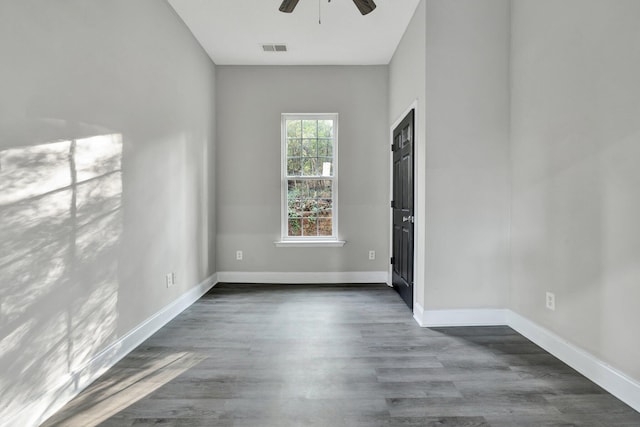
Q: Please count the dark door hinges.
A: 3